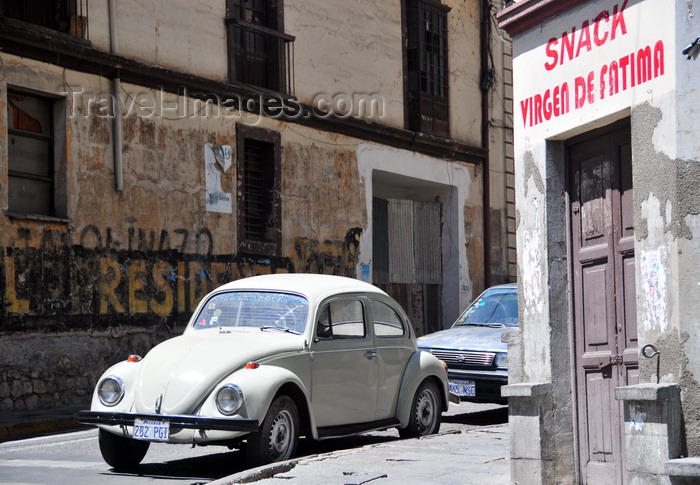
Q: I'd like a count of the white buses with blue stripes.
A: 0